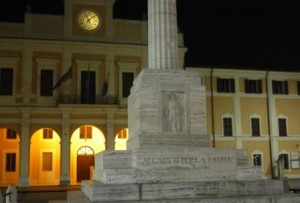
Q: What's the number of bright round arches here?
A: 4